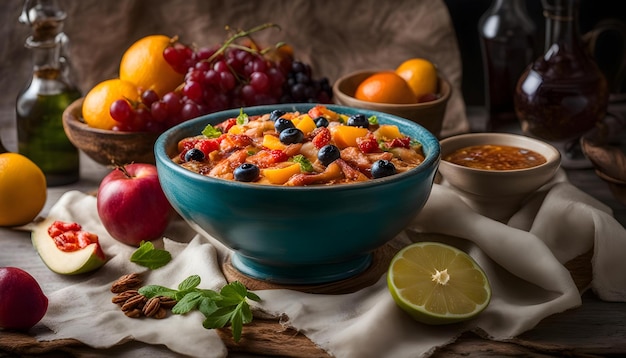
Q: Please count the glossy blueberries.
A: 9